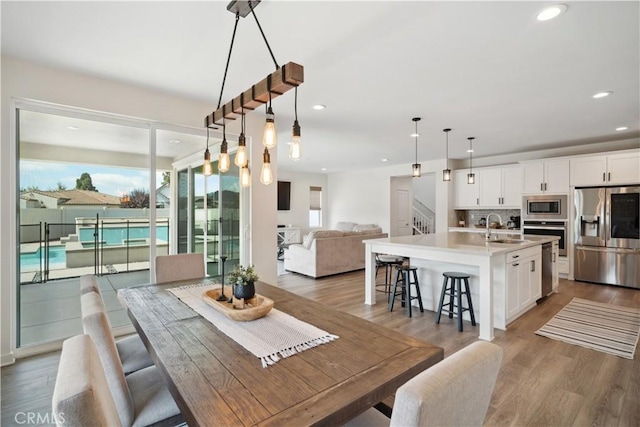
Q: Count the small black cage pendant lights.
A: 3